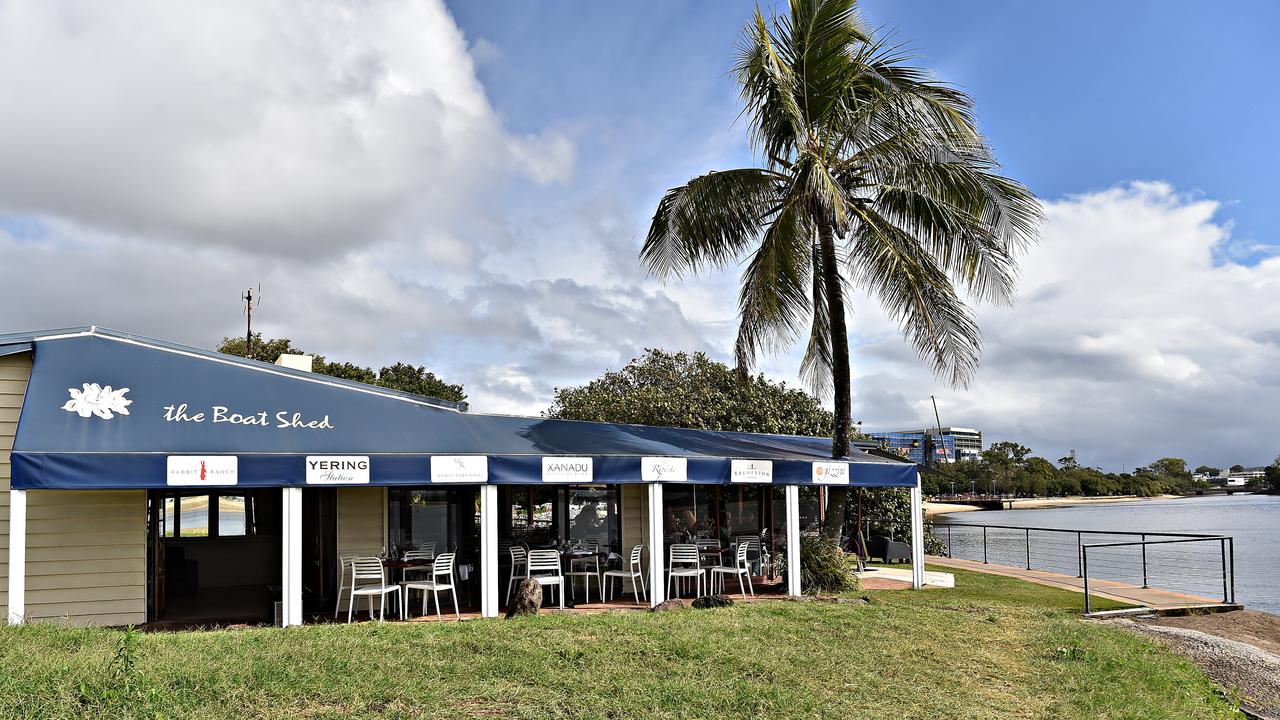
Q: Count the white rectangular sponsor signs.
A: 7